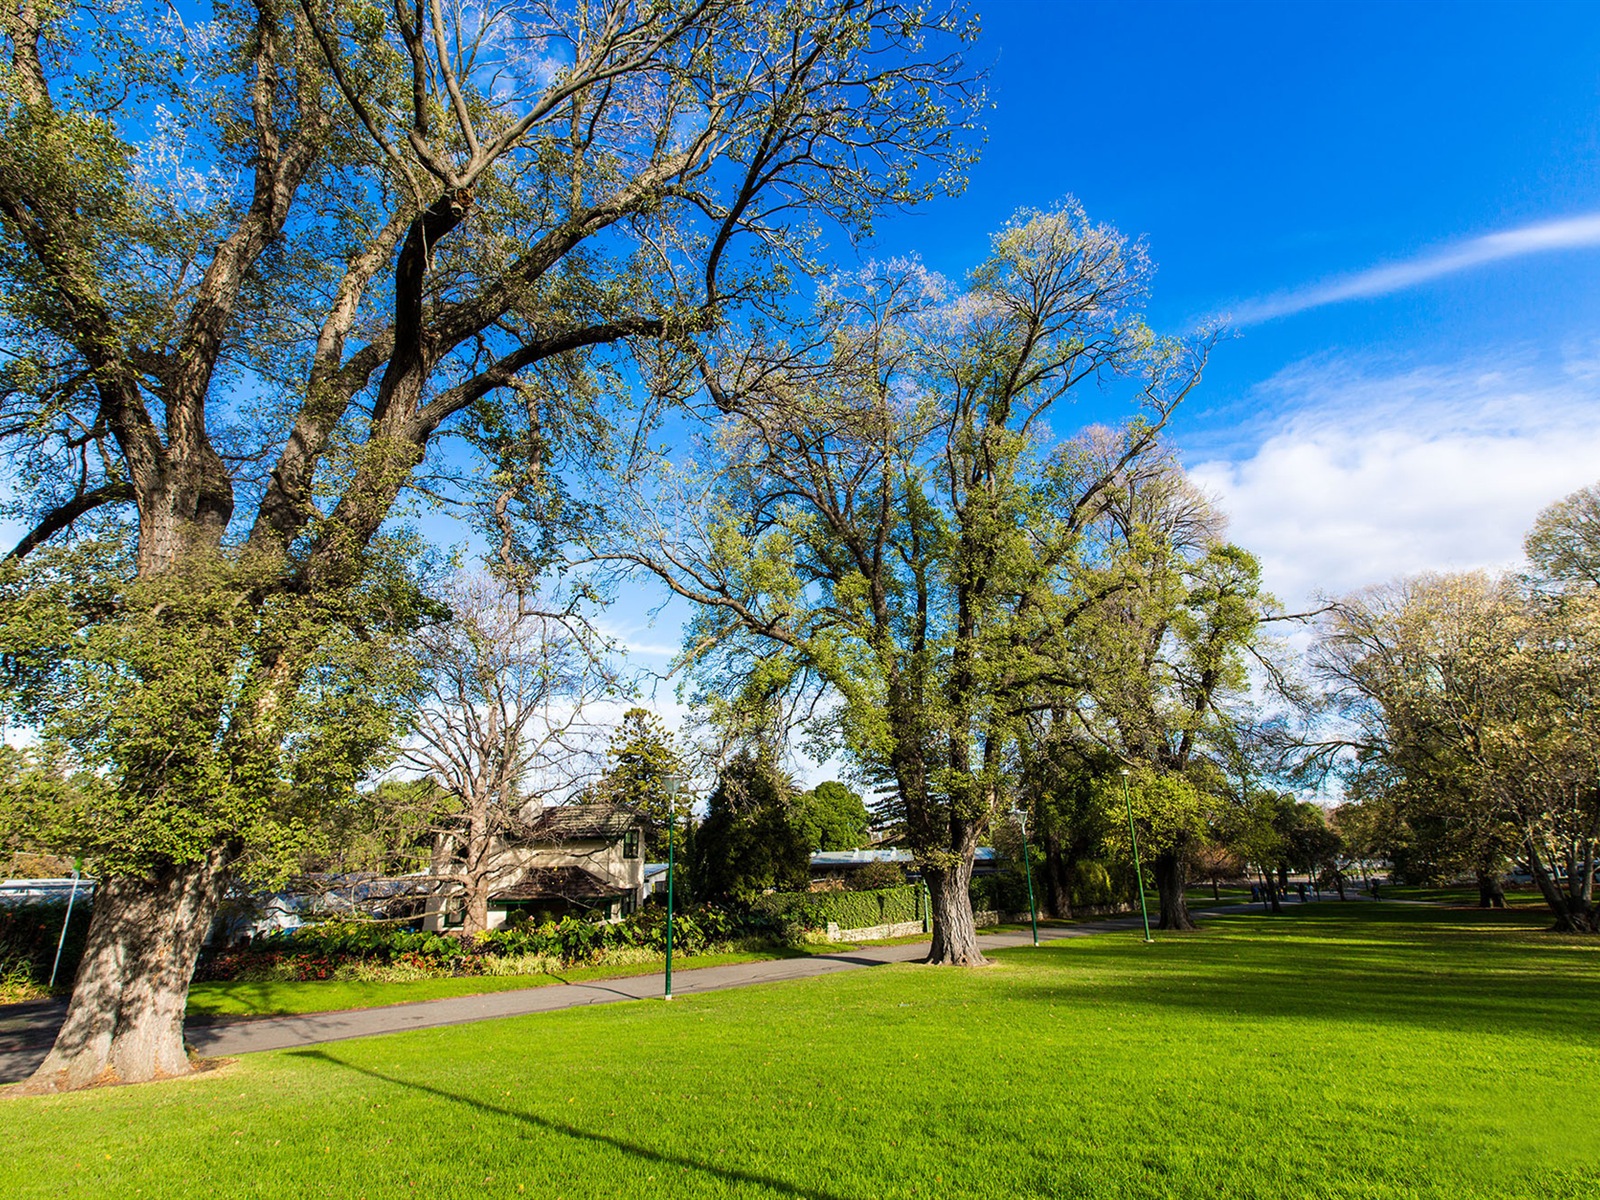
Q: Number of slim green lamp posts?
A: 3